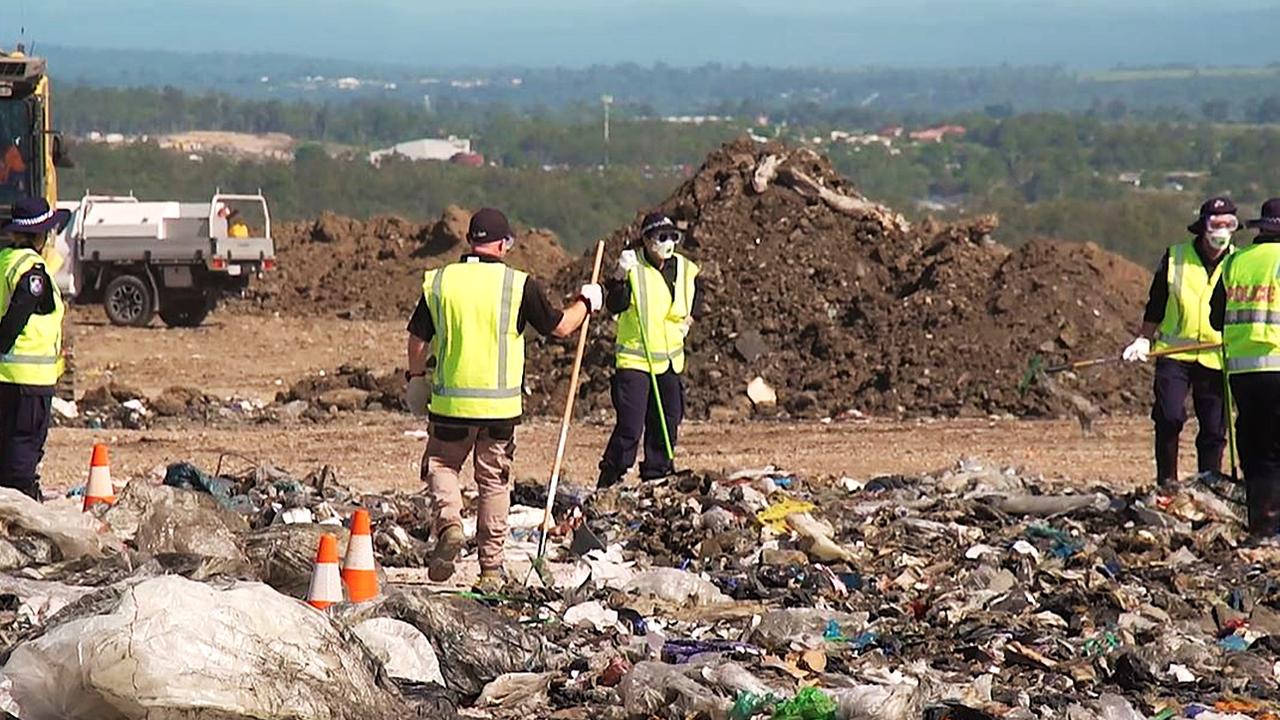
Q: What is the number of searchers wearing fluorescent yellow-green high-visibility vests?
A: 5